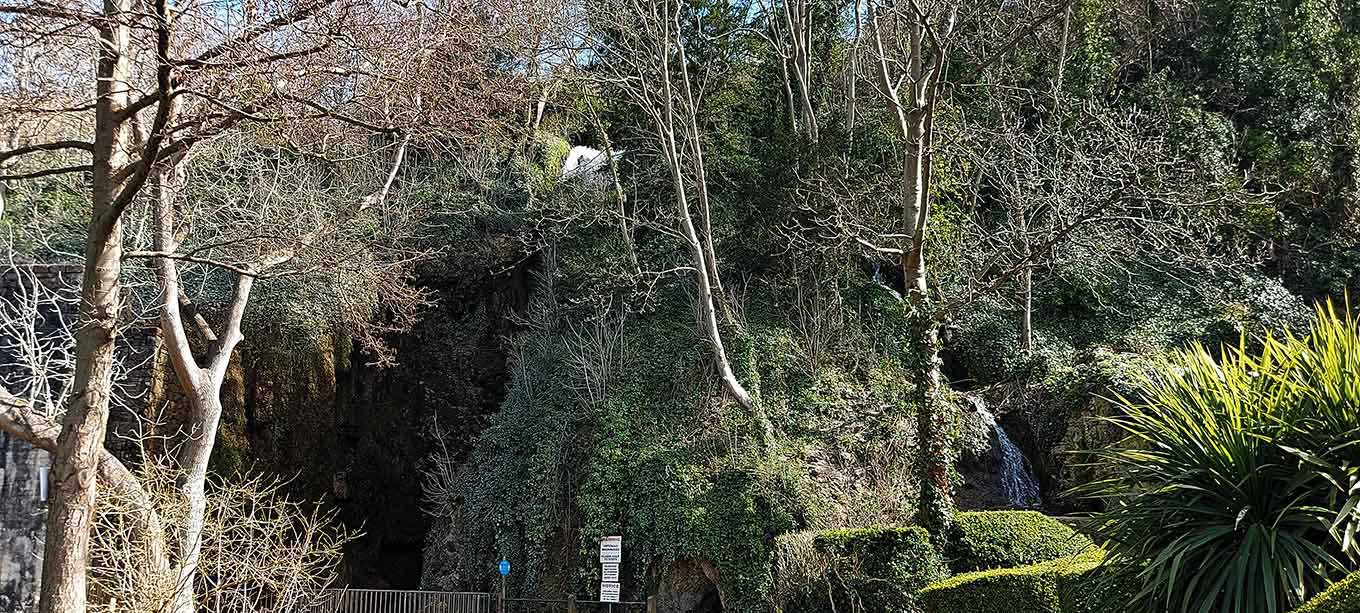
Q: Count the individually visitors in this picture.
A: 0